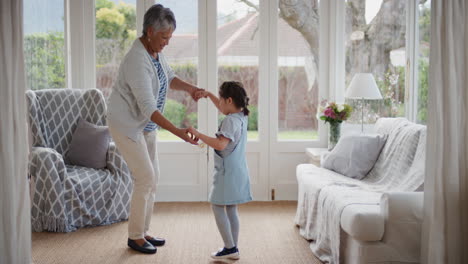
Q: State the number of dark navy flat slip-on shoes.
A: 2